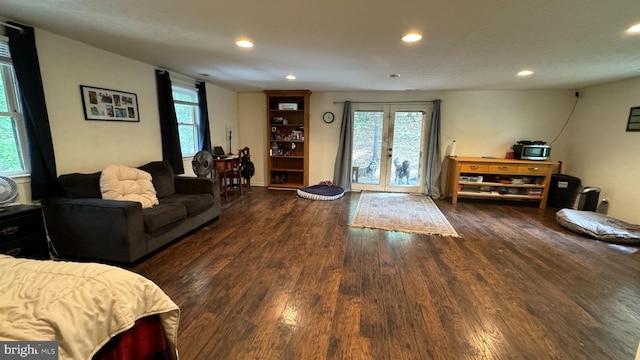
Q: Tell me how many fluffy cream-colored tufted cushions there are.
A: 1